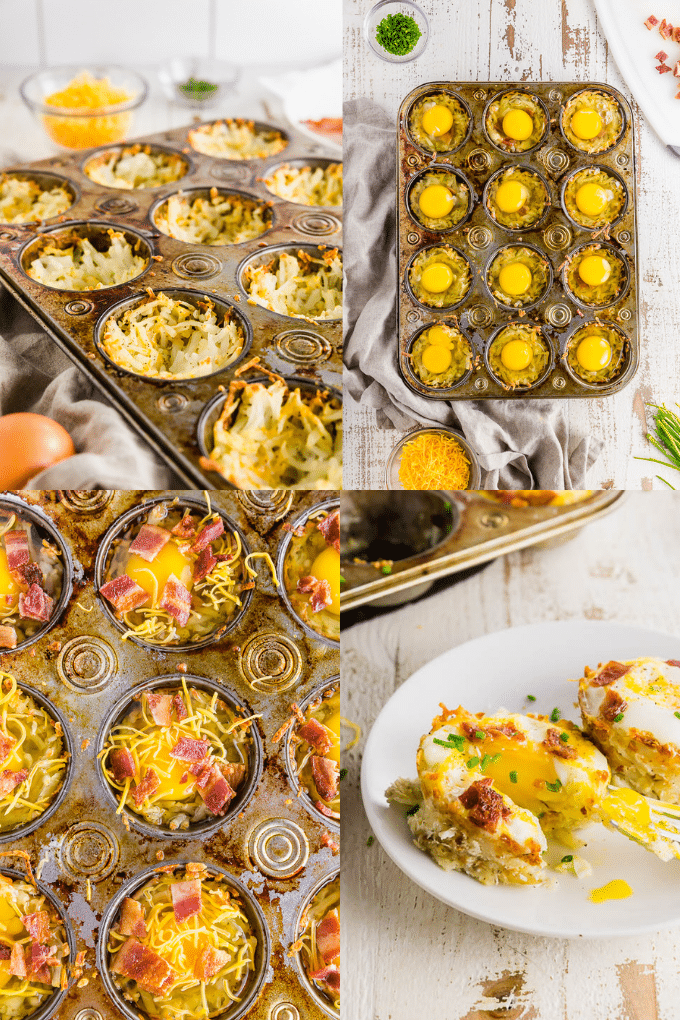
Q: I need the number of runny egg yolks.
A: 1